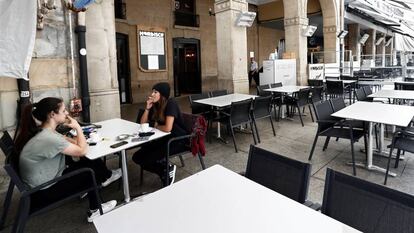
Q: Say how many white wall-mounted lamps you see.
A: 6